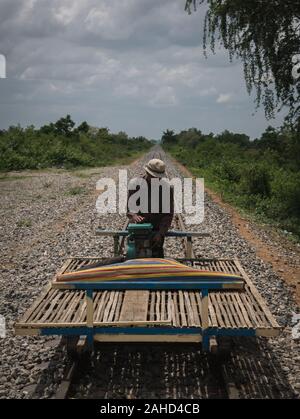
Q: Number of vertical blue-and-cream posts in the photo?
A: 2